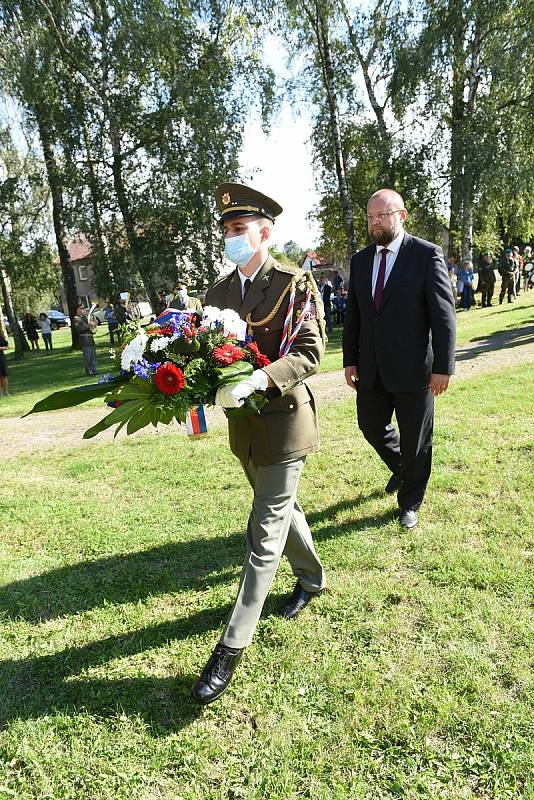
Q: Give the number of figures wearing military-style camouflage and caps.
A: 2